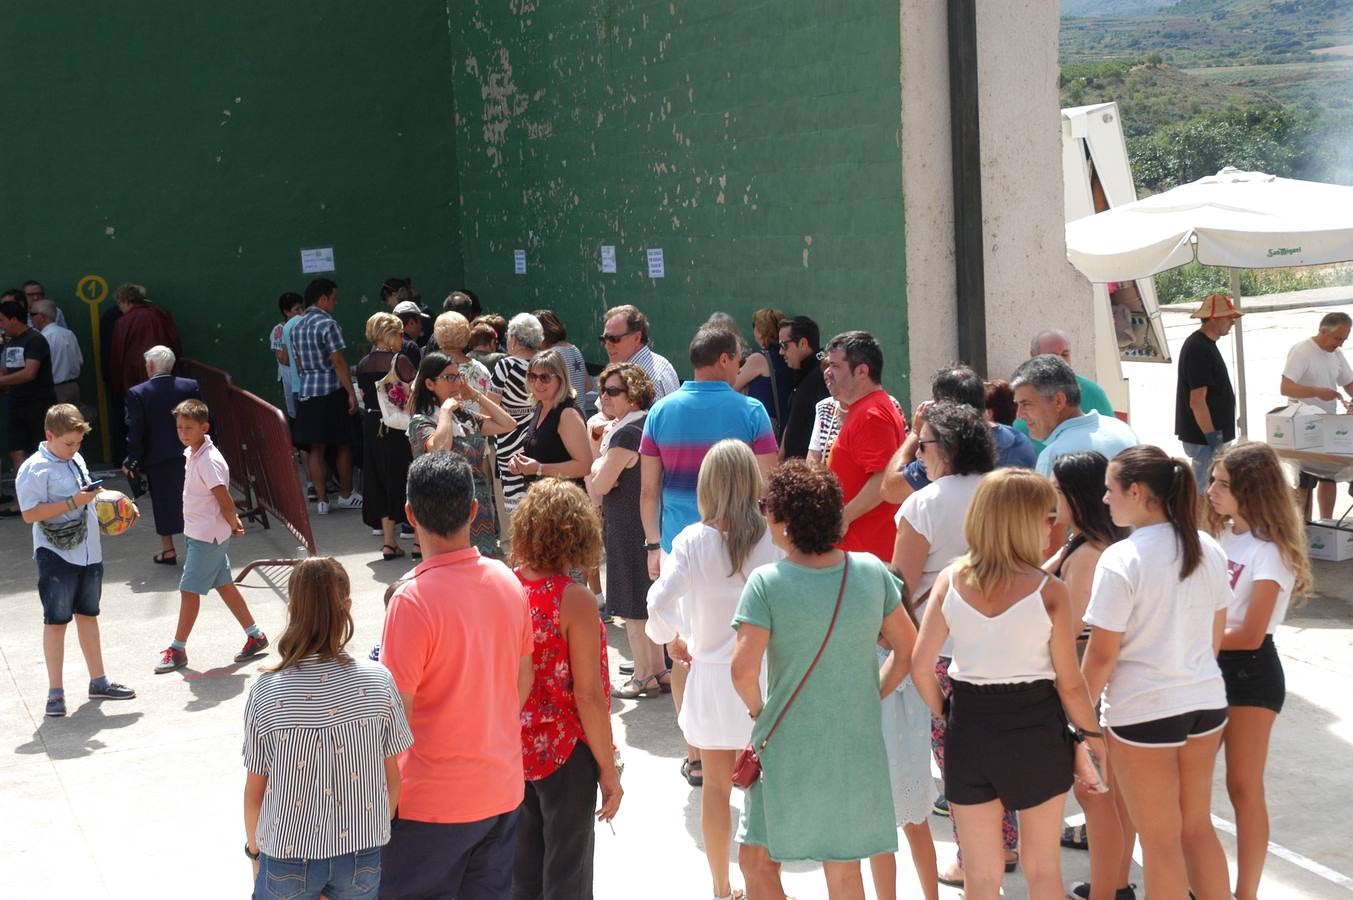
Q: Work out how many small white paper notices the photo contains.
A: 4